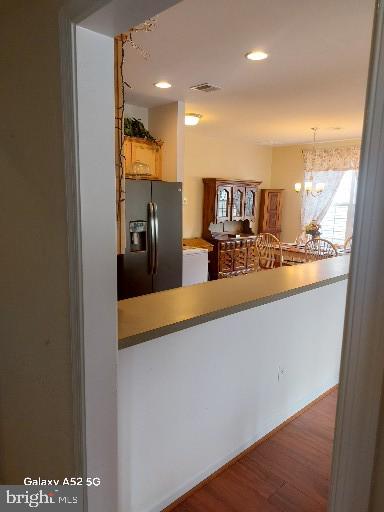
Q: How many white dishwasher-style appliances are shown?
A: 1